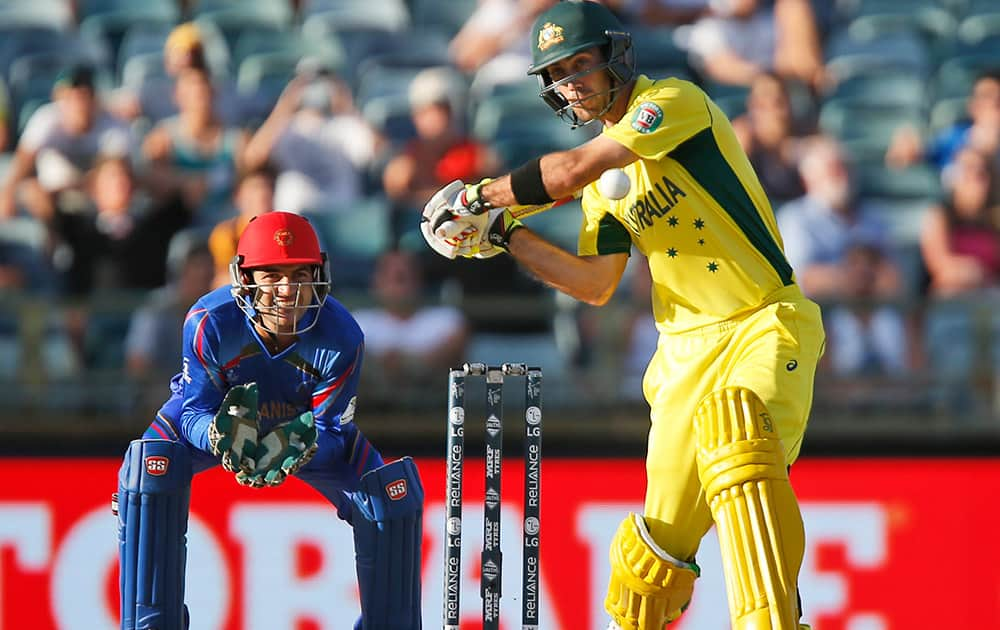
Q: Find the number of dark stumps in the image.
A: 3